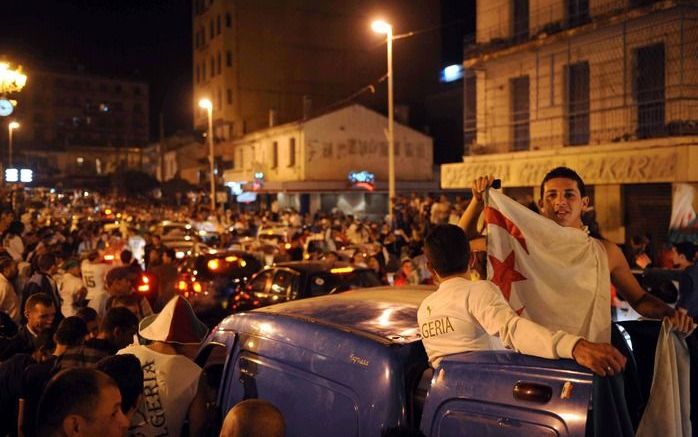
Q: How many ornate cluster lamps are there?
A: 1